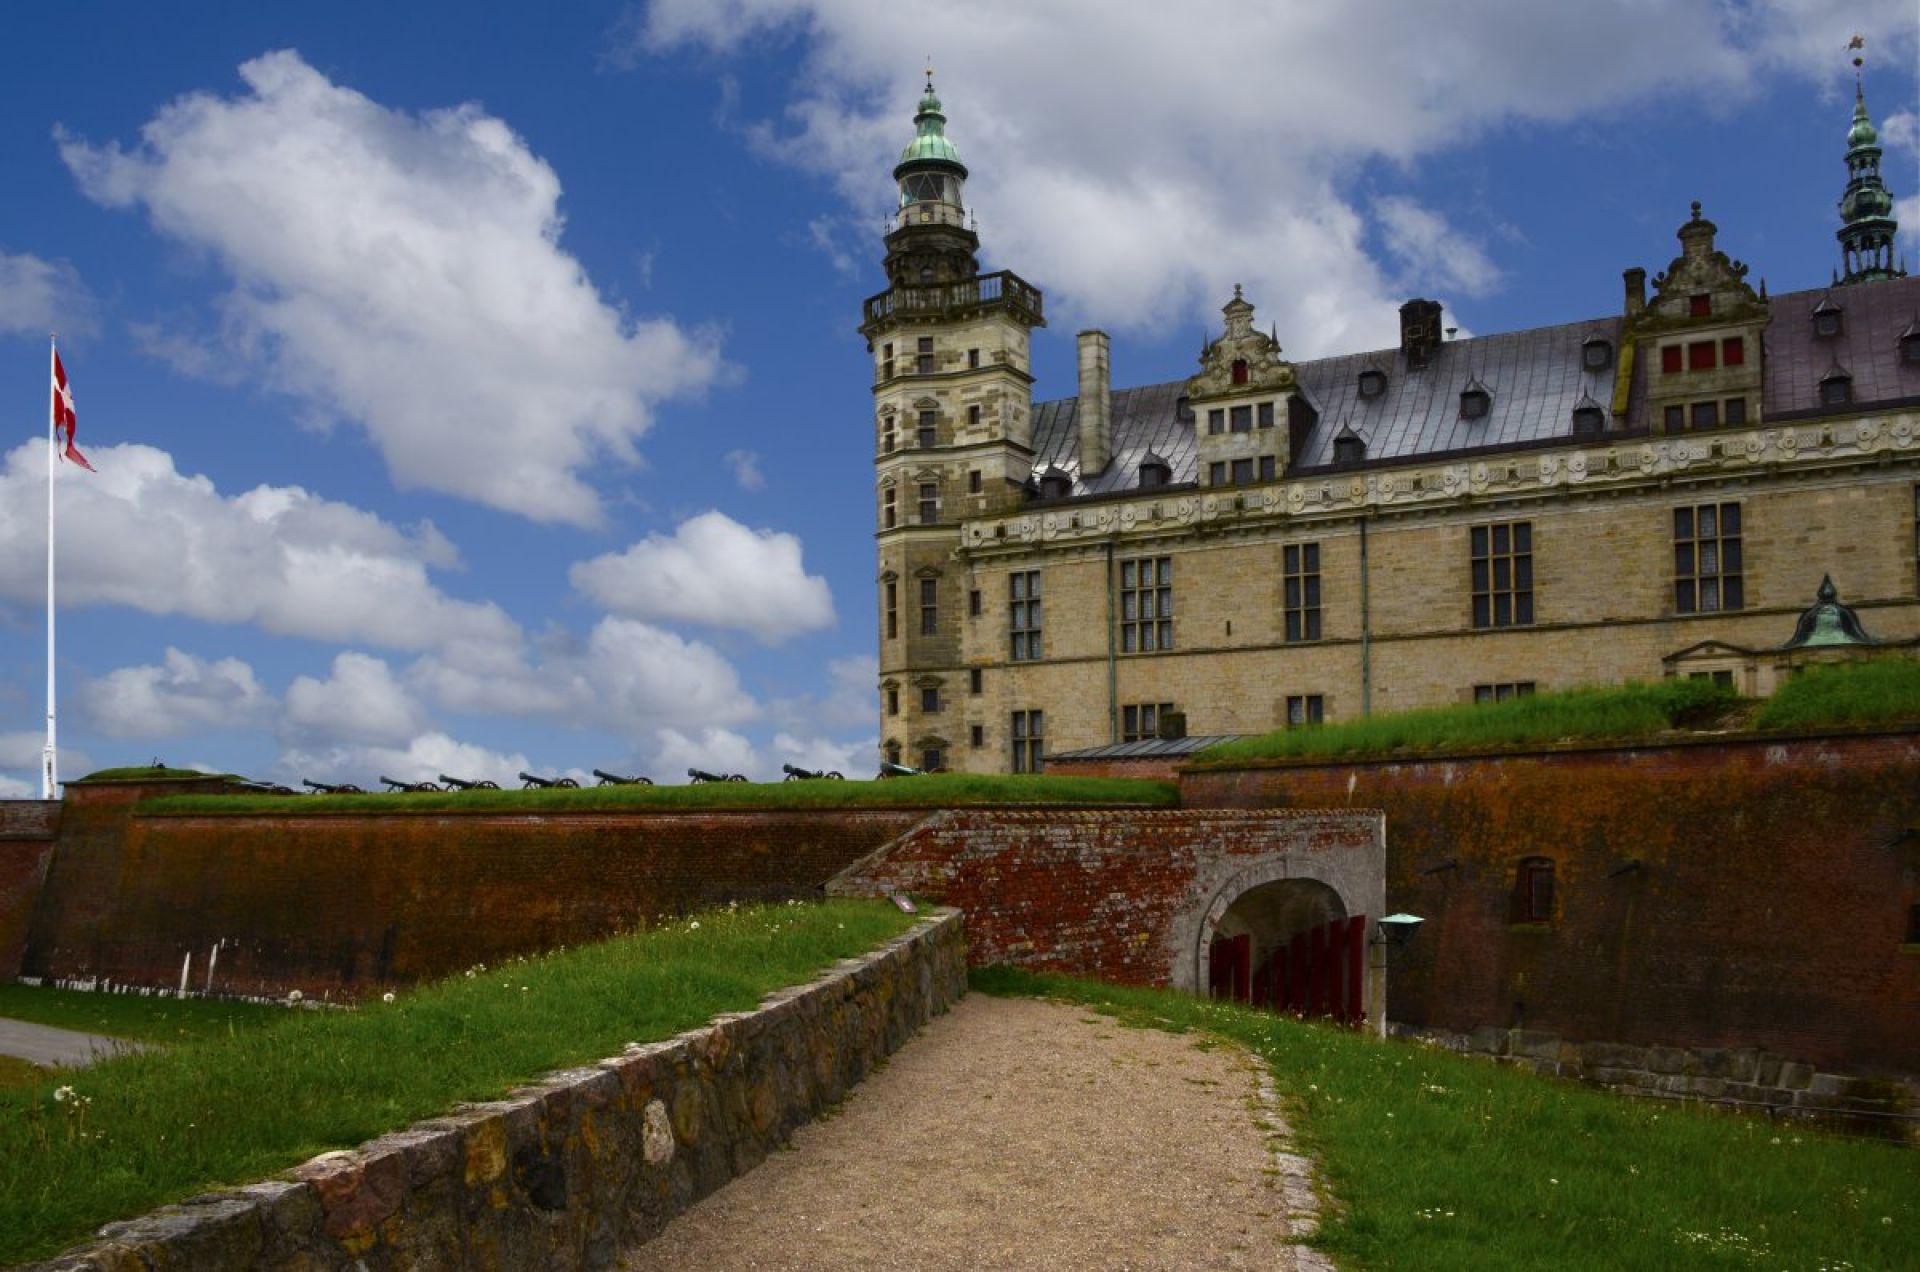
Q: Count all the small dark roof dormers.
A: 11